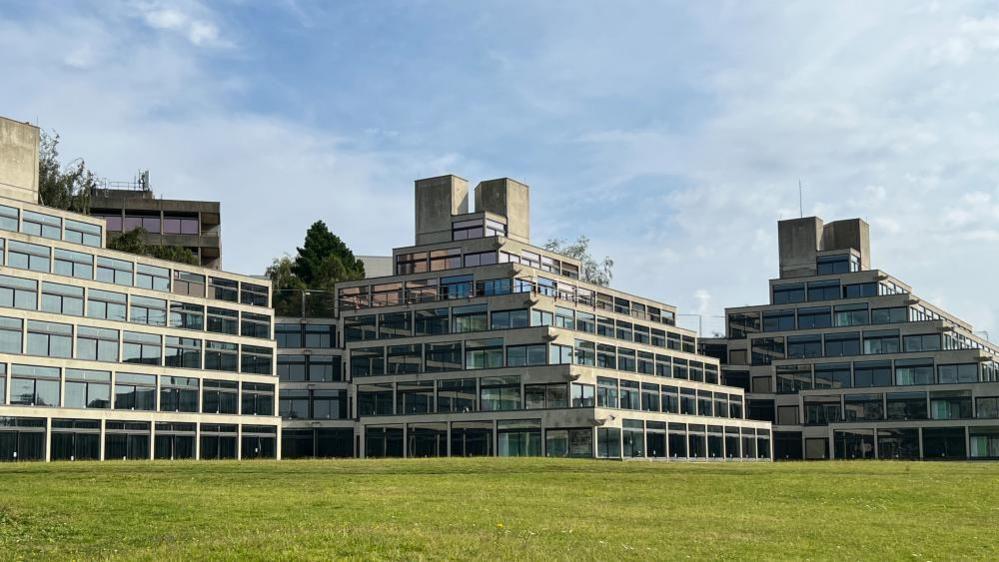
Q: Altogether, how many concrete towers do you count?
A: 5